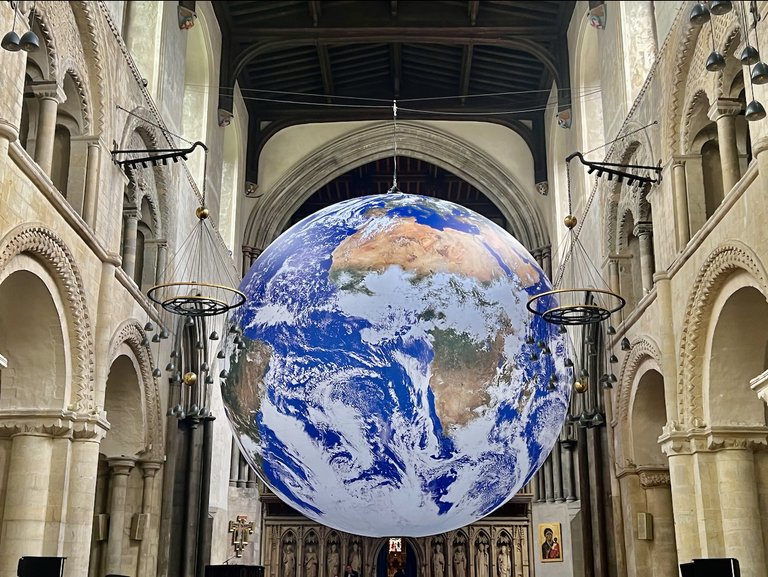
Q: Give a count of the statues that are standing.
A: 8